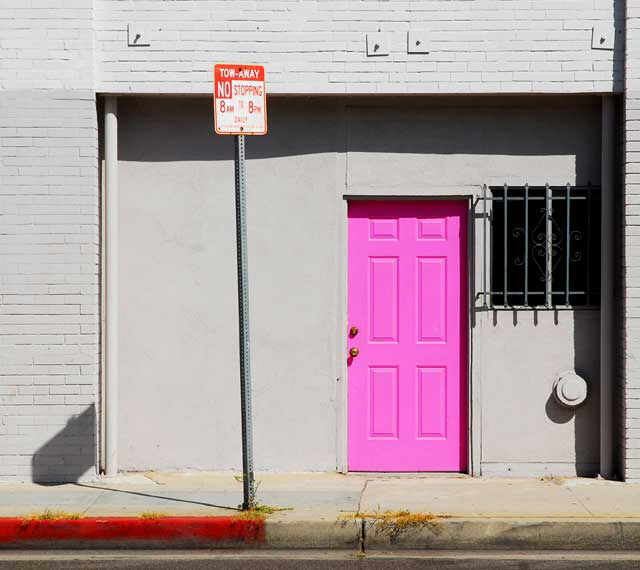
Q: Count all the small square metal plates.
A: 4